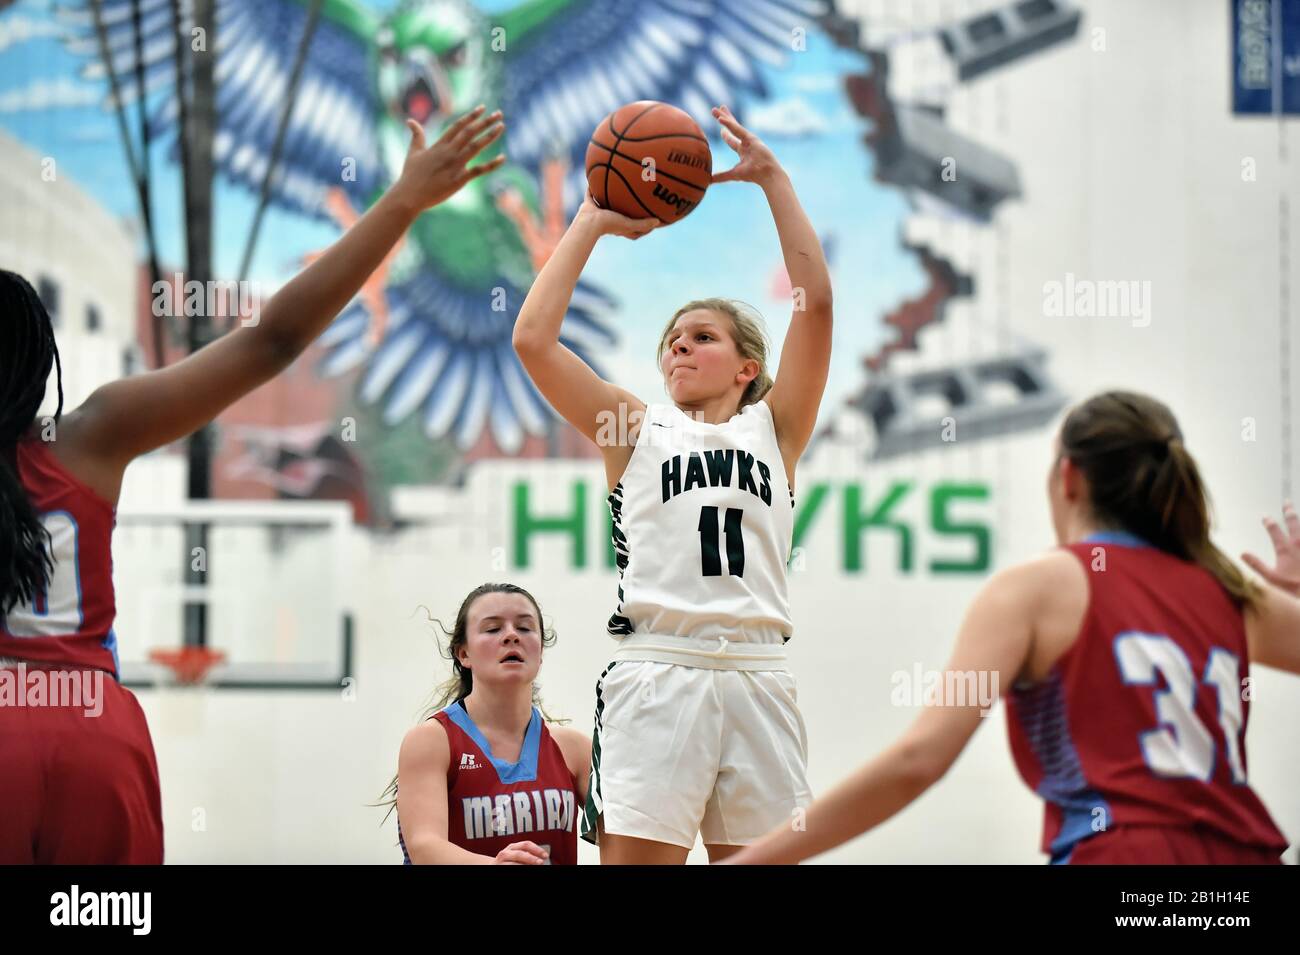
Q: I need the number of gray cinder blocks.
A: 3